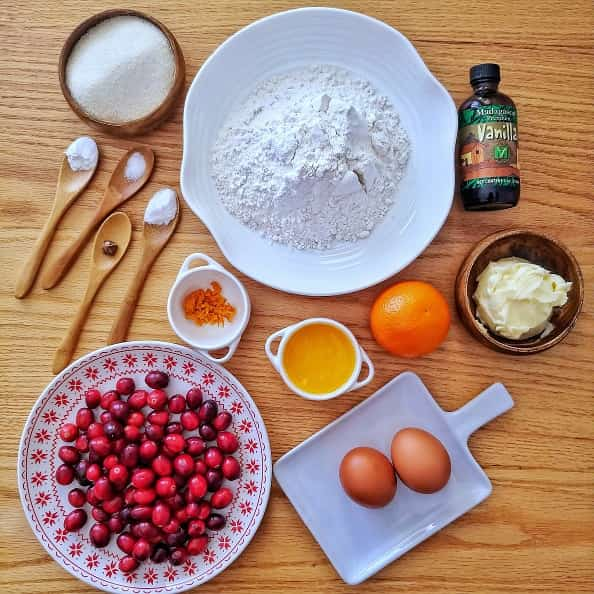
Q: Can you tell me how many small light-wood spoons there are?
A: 4